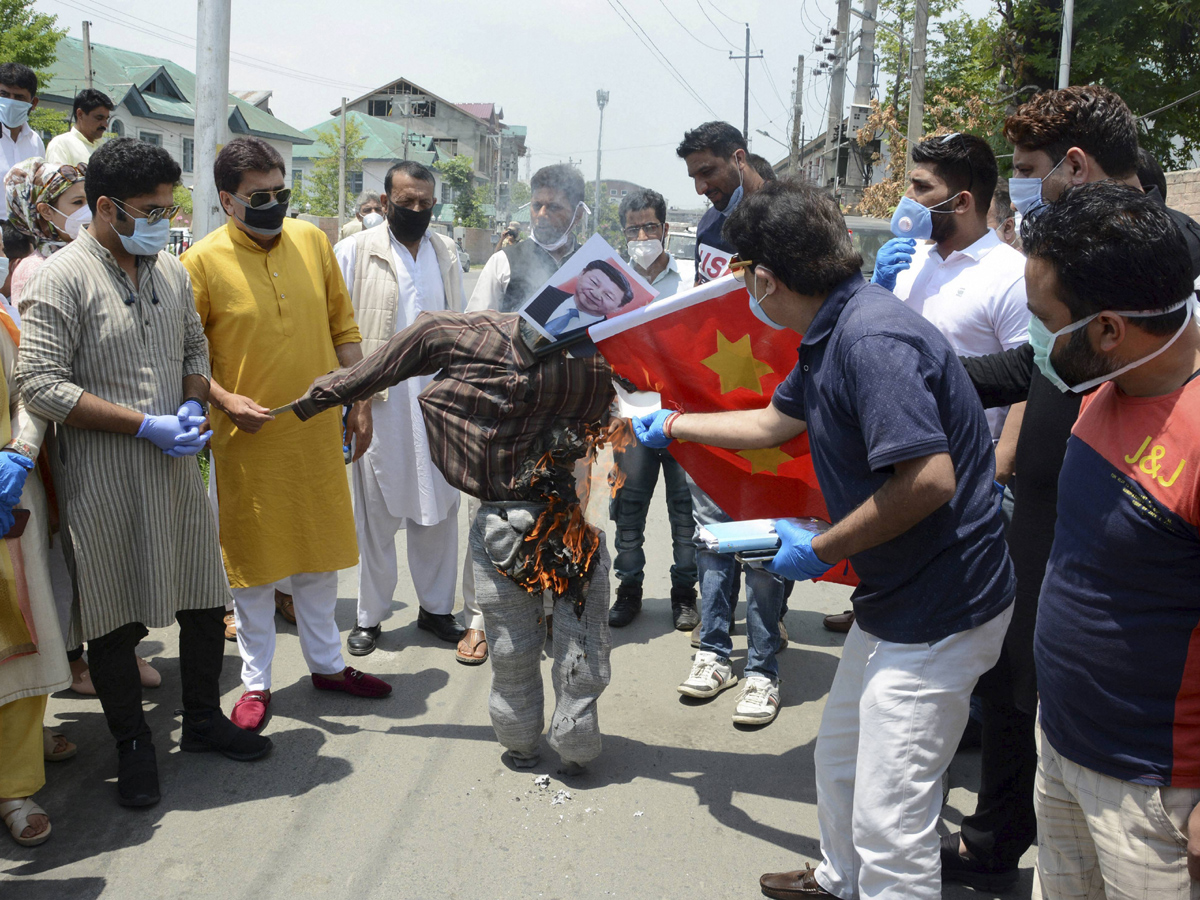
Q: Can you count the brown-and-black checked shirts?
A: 1